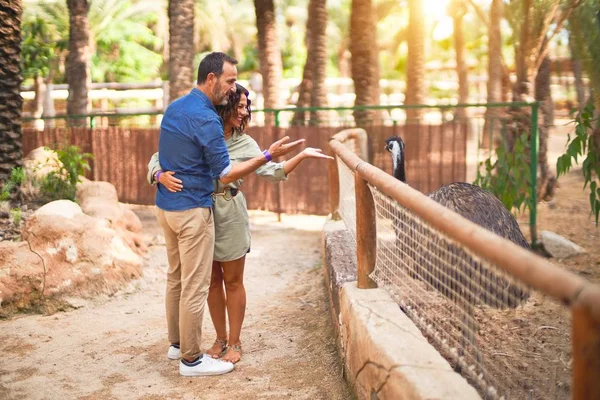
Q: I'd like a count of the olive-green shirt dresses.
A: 1